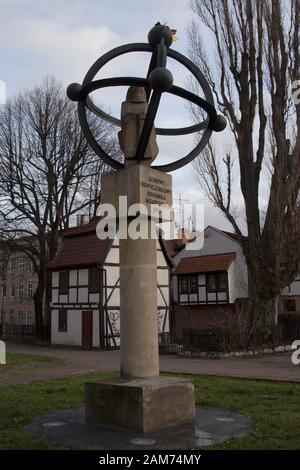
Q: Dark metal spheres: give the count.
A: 4